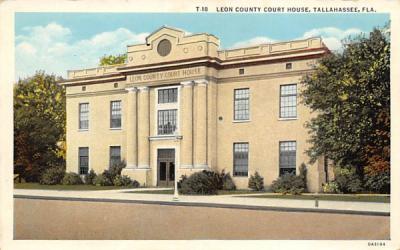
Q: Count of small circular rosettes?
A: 4